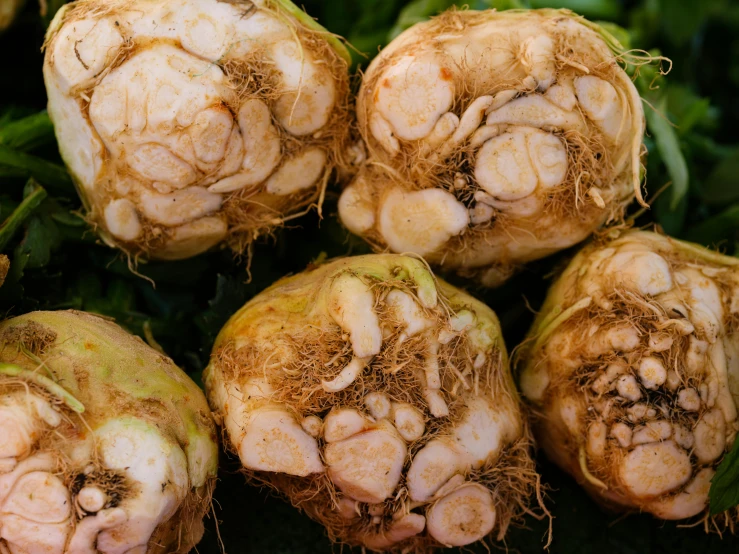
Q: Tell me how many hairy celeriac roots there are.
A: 5